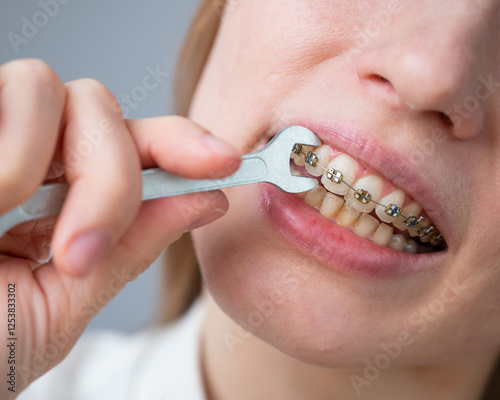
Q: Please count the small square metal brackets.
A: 8